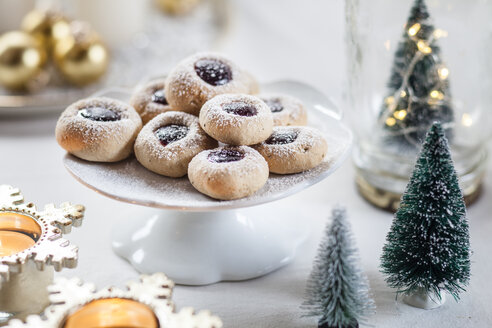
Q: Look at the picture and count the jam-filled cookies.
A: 8